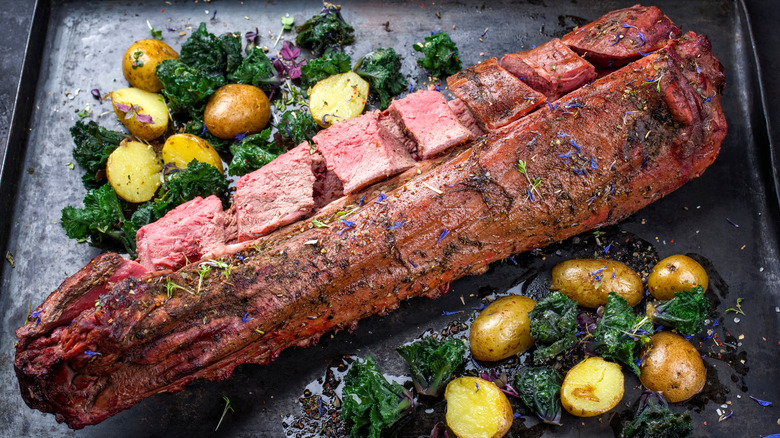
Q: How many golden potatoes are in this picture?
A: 12